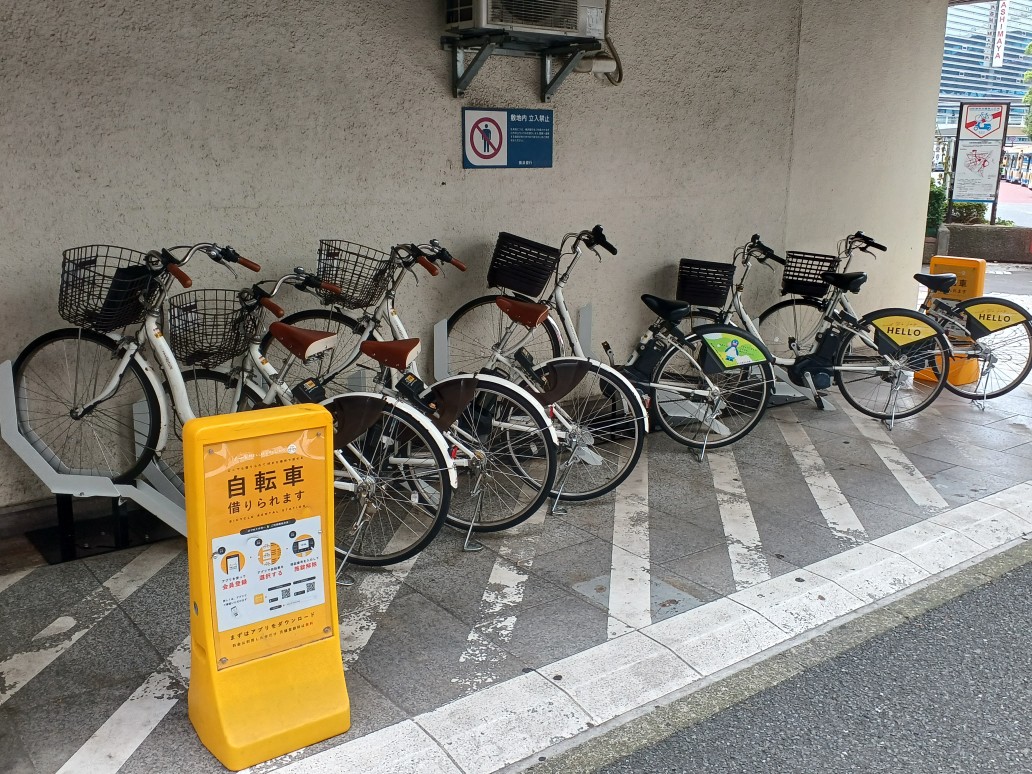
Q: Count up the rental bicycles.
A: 6